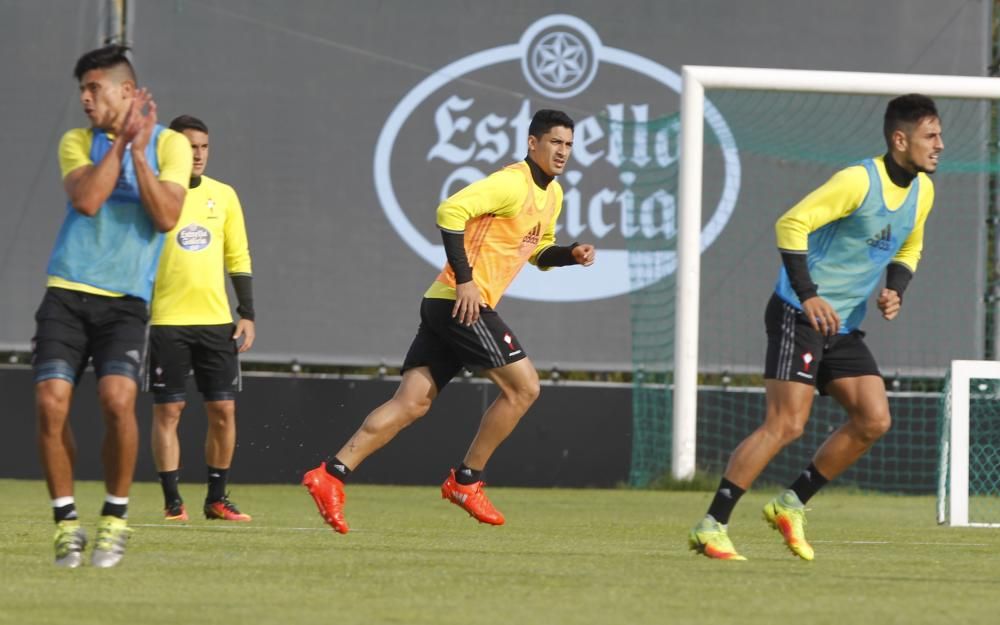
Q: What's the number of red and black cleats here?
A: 2